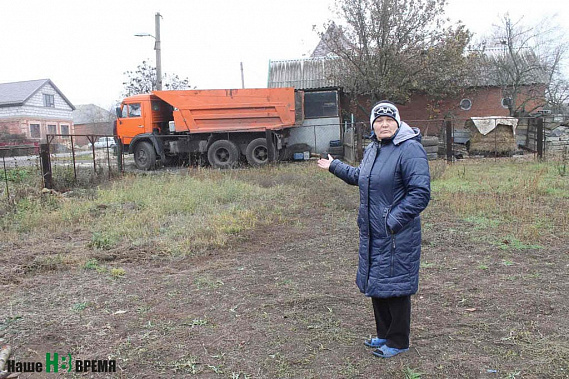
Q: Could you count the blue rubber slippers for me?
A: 2